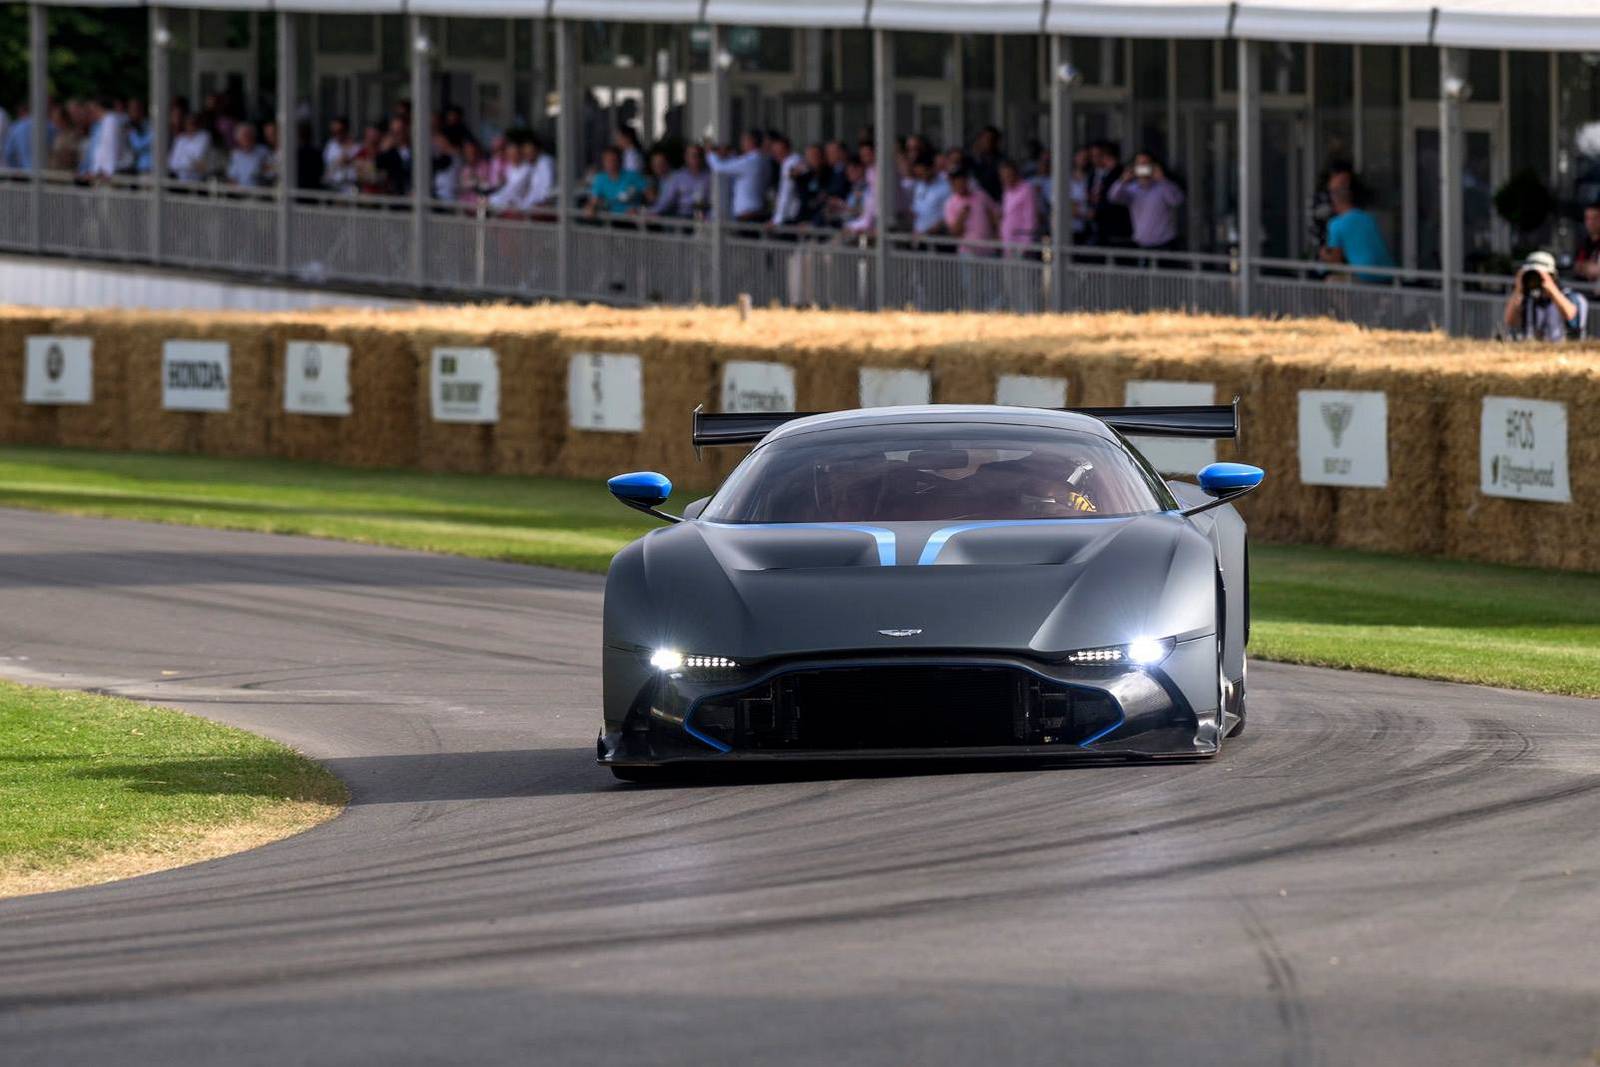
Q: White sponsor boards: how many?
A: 11